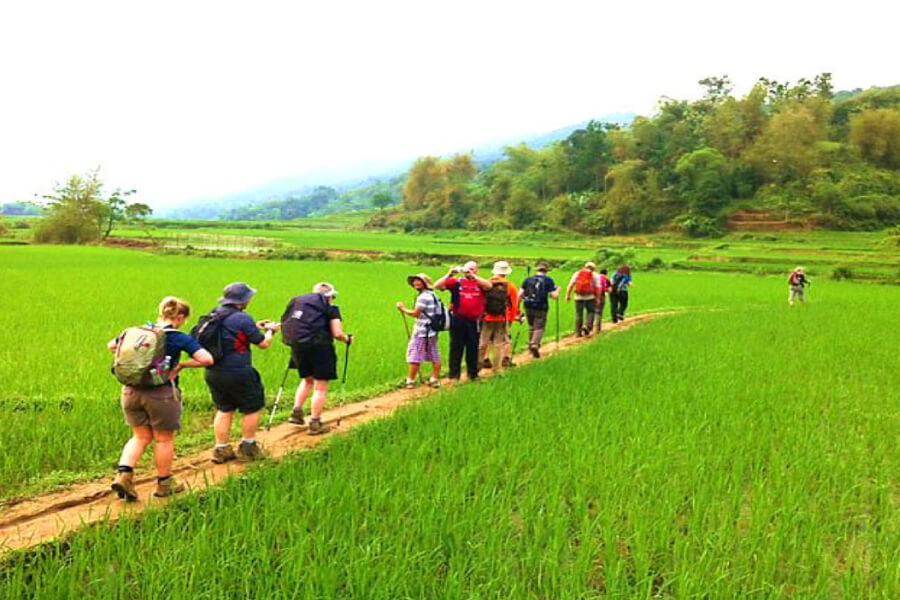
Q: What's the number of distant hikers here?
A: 1